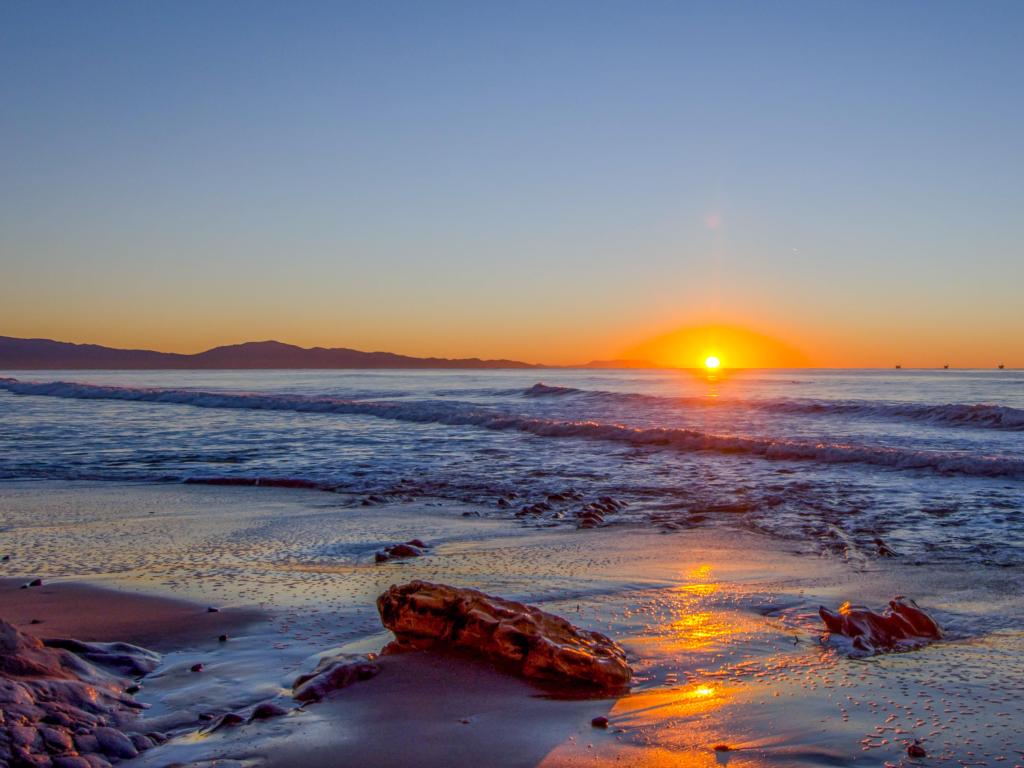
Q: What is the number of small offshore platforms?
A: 3